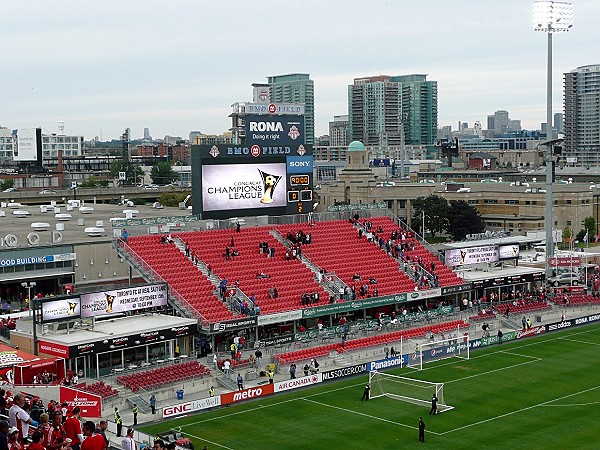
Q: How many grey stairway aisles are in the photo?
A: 3